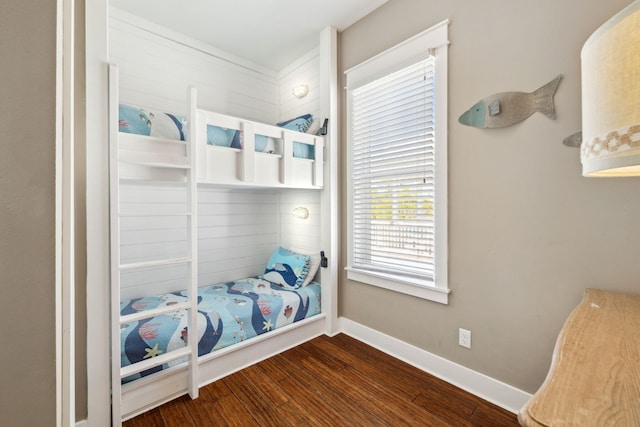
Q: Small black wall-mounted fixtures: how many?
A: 2